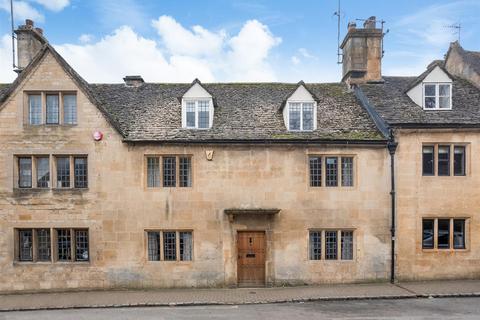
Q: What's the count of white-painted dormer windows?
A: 3